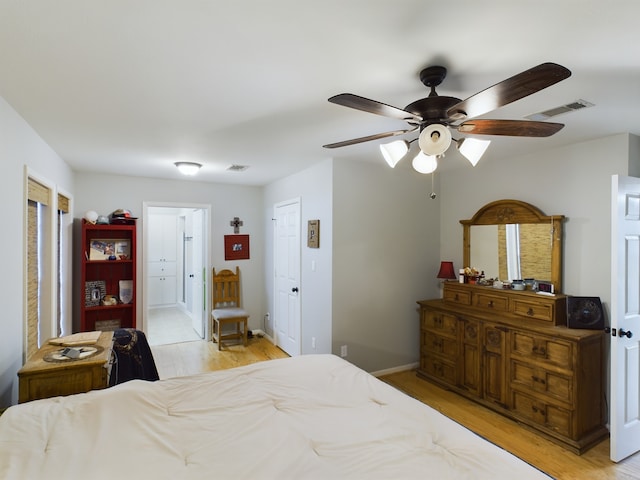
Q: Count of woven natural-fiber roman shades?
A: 2